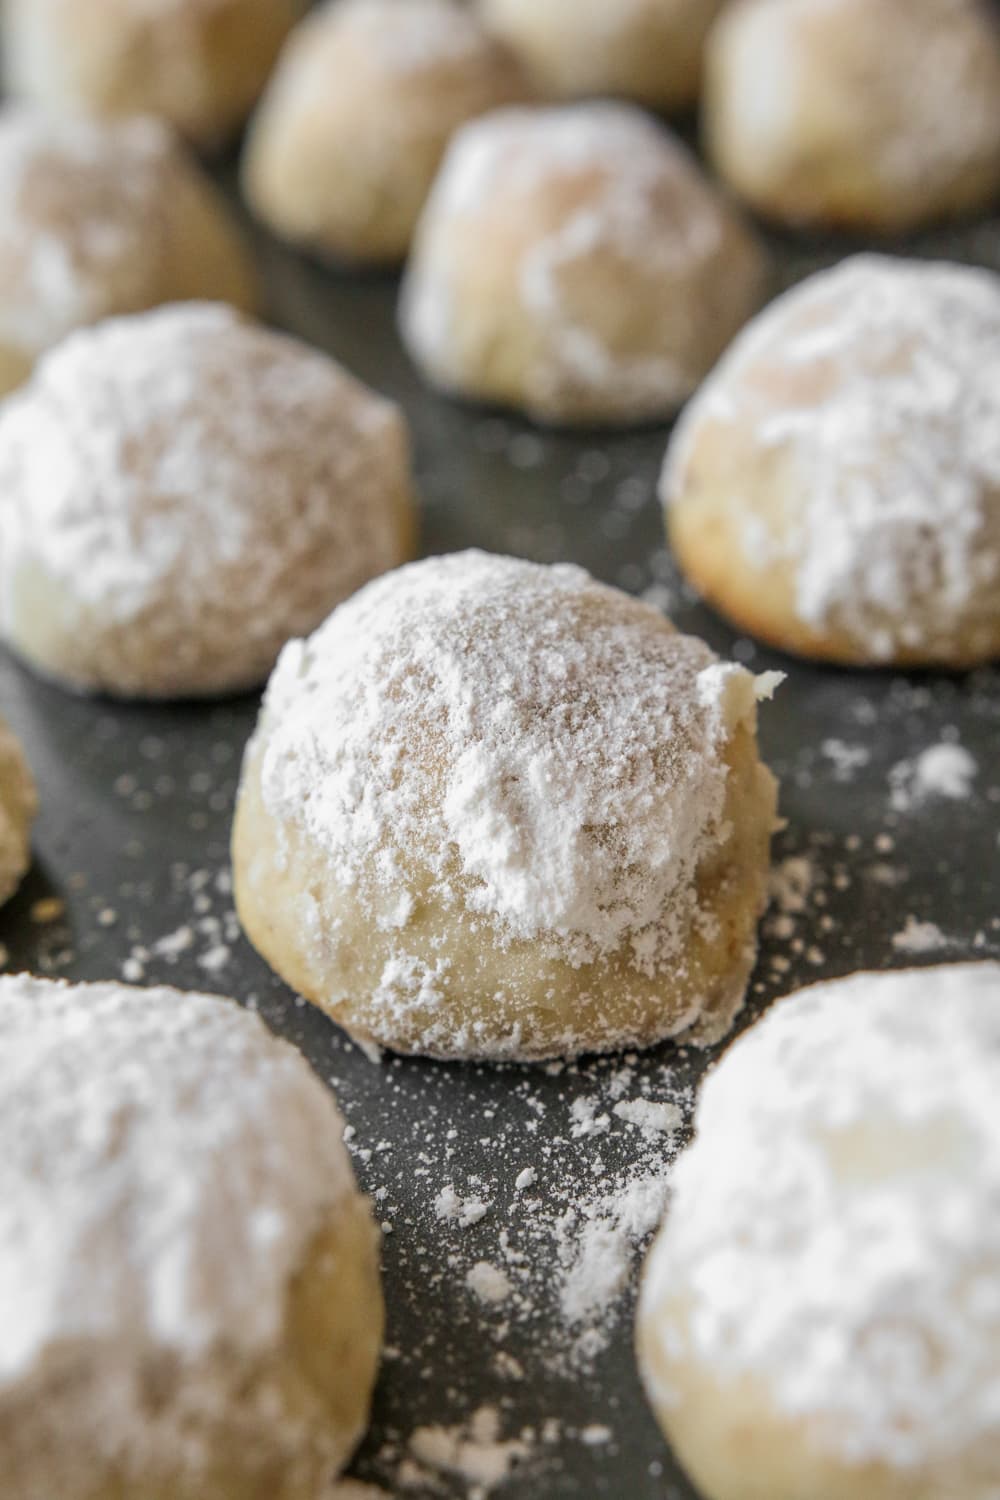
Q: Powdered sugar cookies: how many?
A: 12